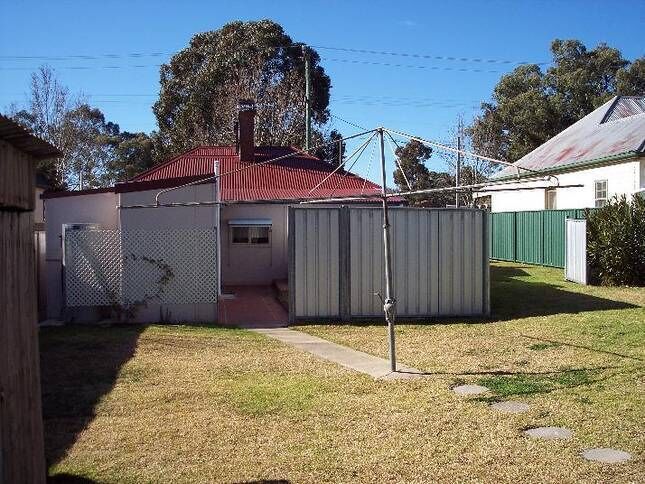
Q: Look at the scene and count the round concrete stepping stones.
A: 4